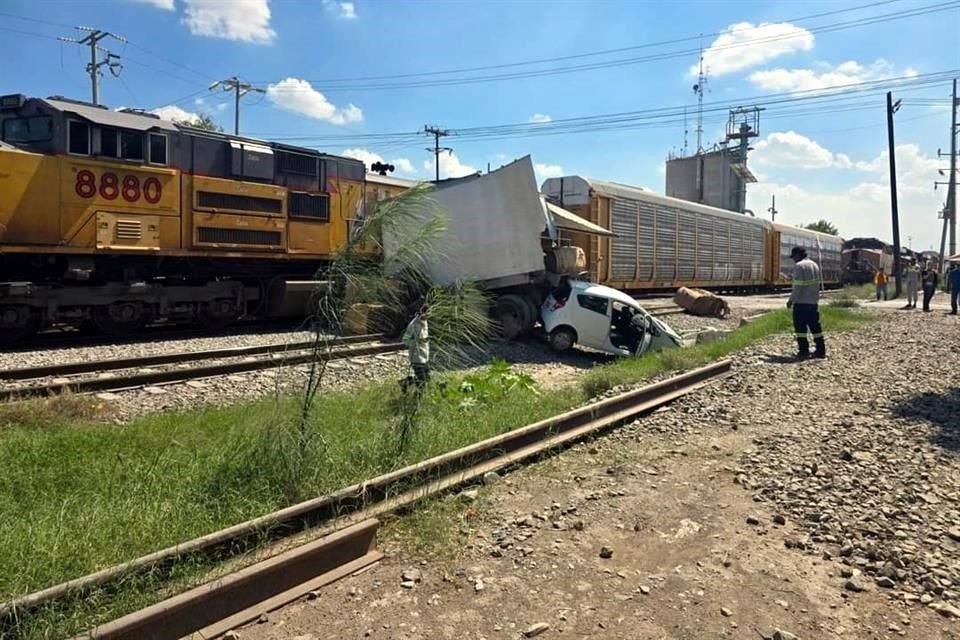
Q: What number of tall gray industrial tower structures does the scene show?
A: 1